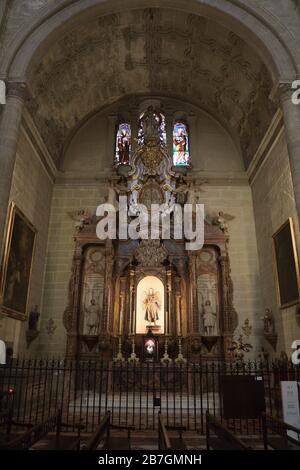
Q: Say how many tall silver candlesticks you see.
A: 4